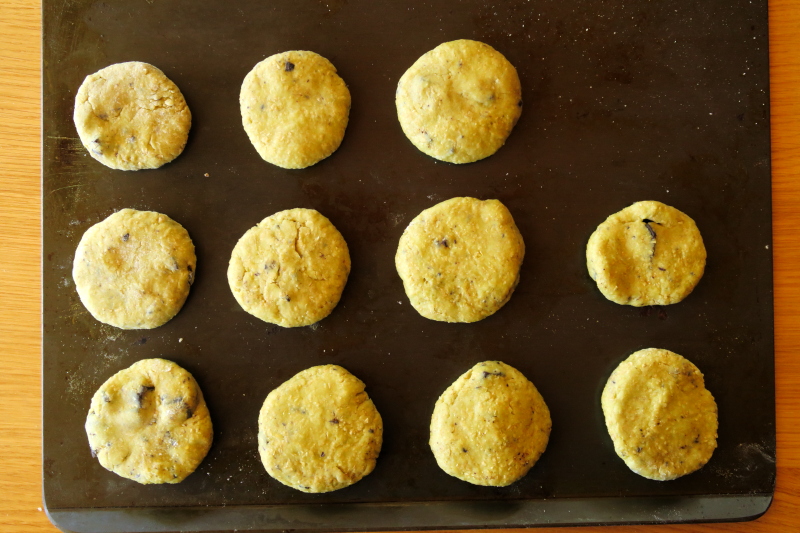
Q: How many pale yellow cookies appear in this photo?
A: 11